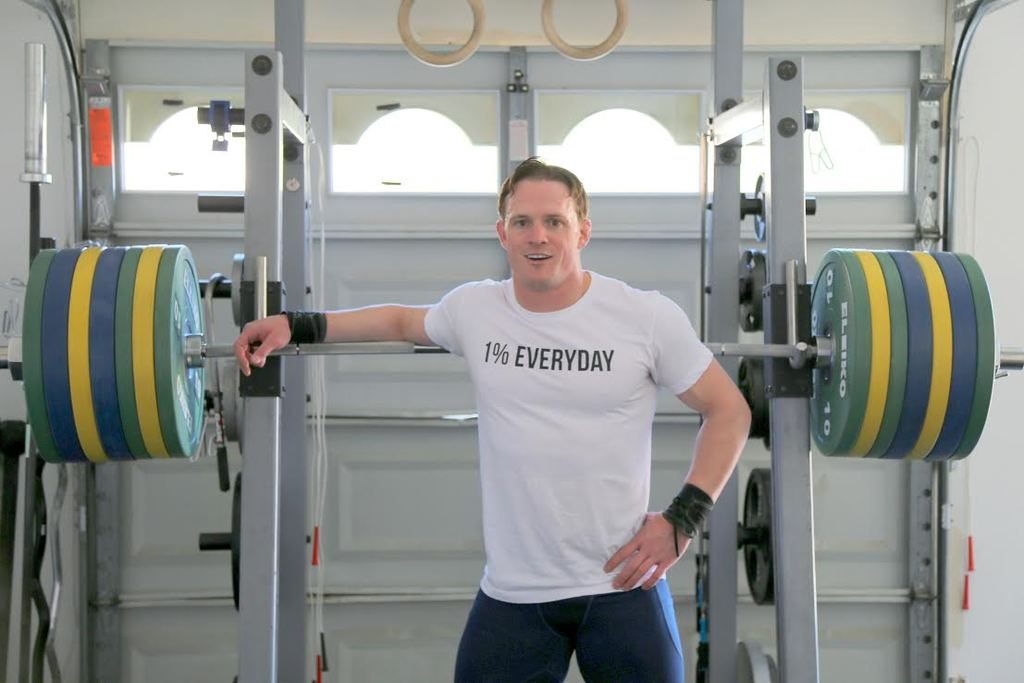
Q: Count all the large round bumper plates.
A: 14